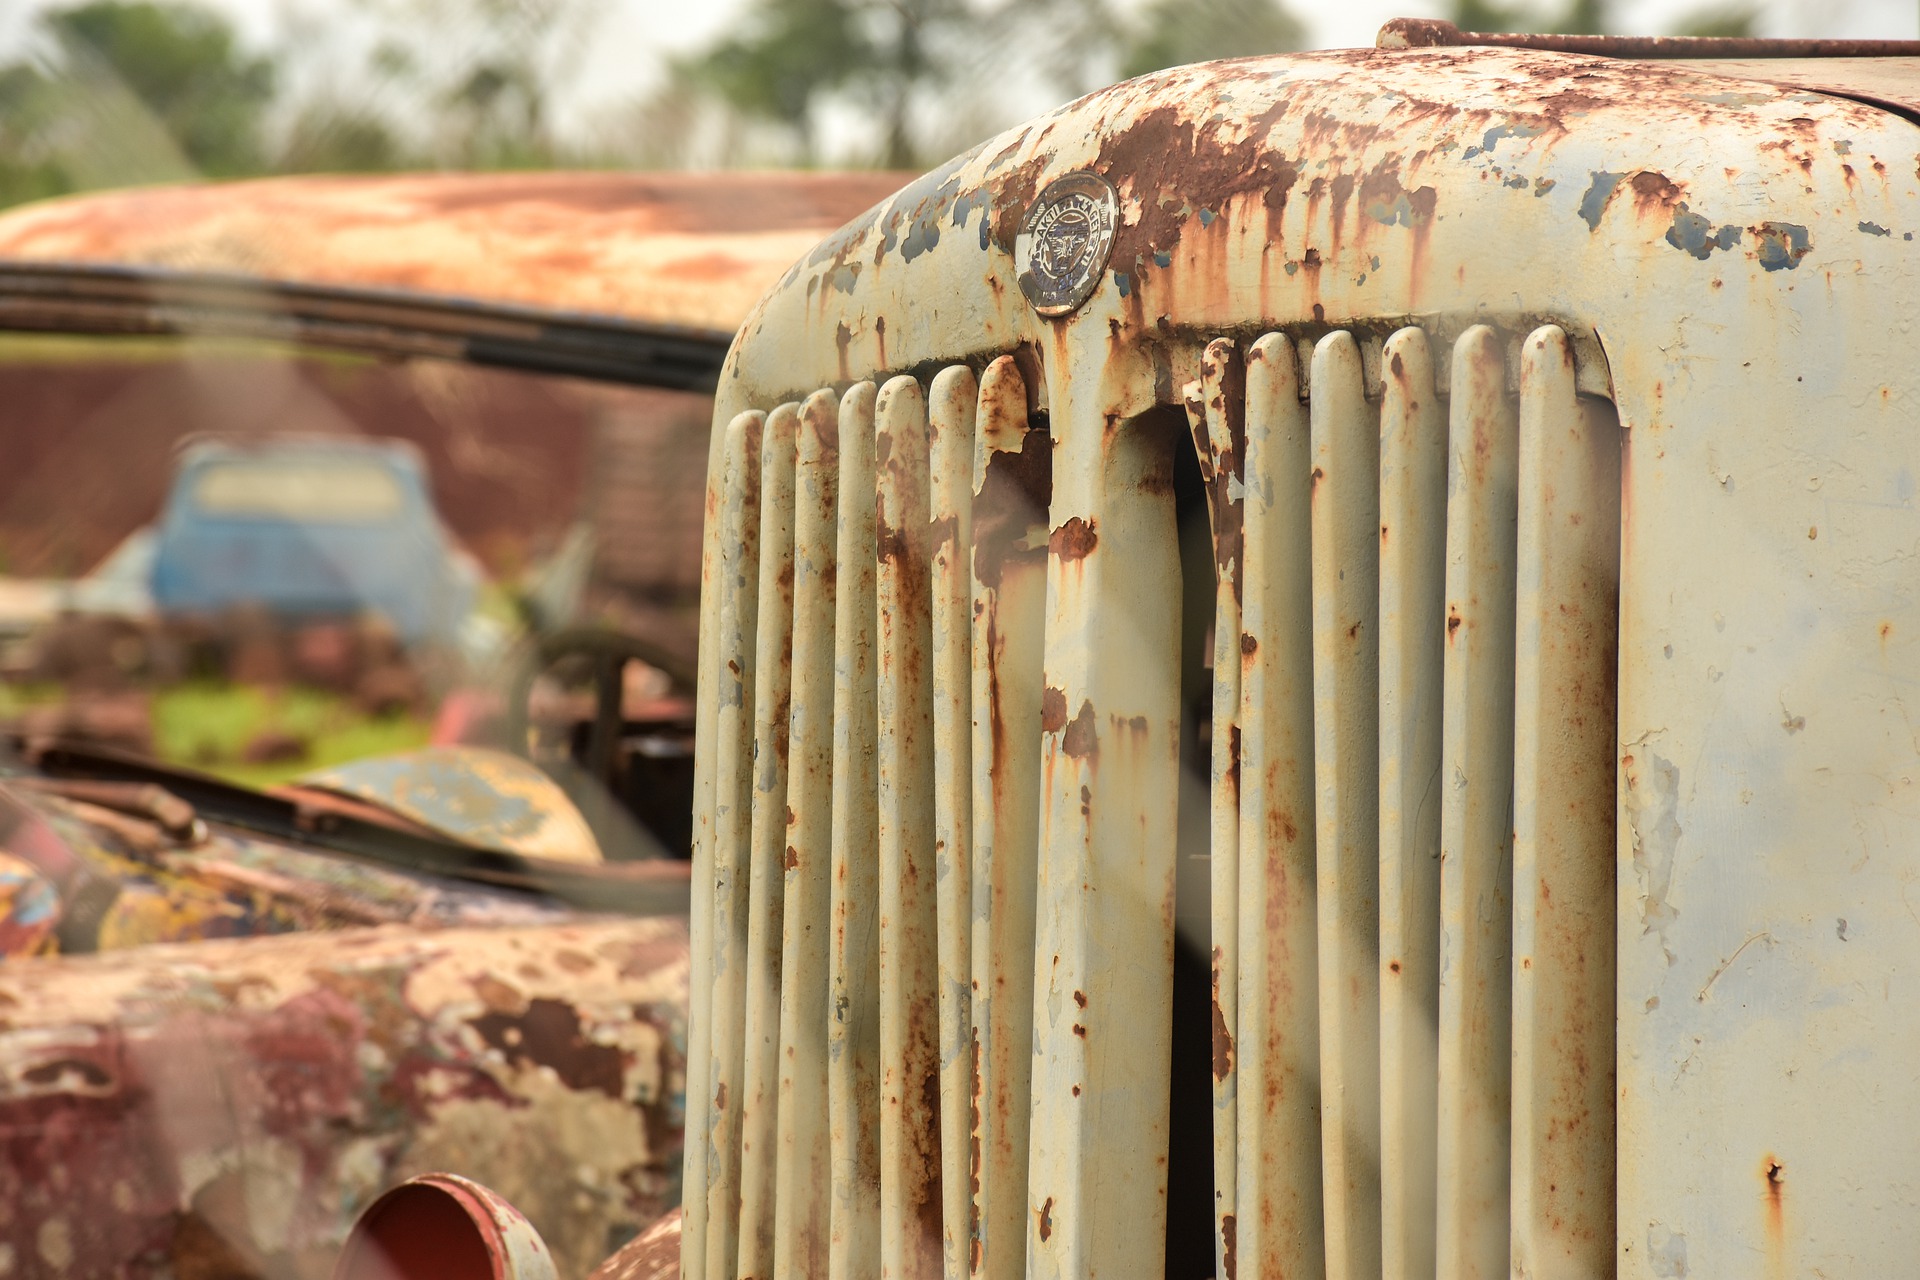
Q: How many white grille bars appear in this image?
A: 13